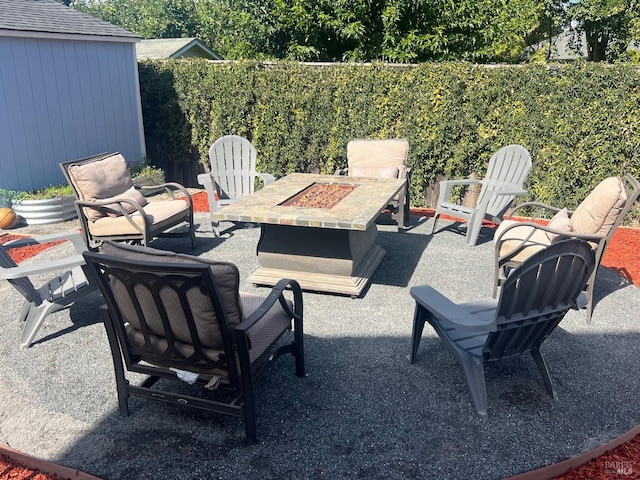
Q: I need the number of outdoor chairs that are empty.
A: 8